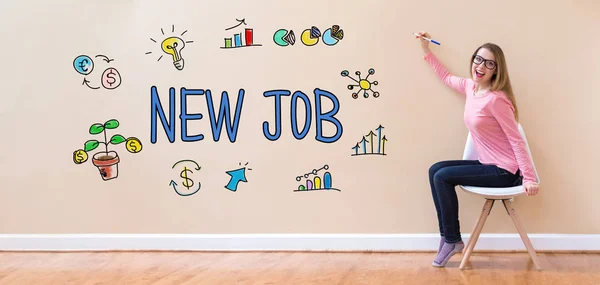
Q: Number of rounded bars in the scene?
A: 4